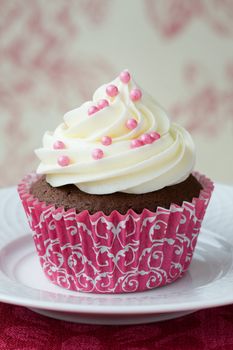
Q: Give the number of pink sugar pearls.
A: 13